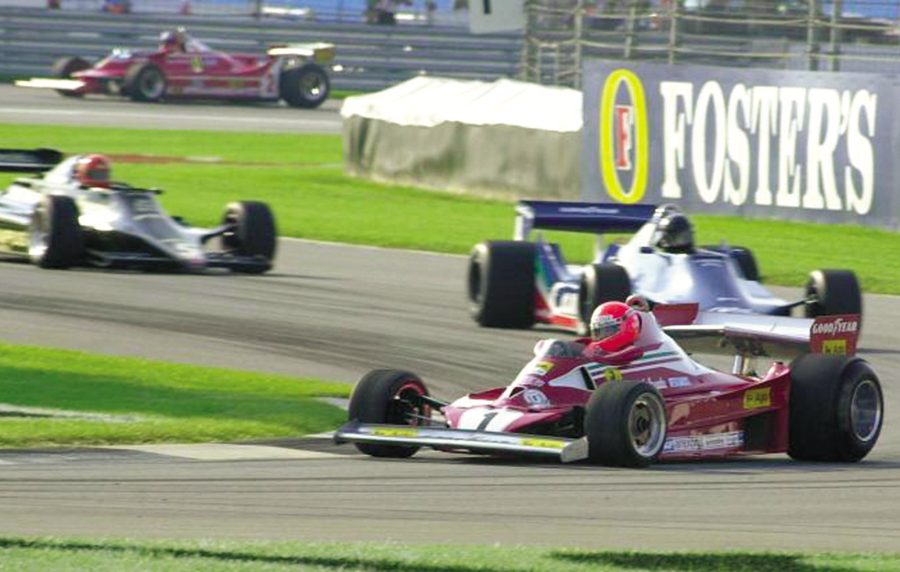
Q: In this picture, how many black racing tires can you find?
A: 12